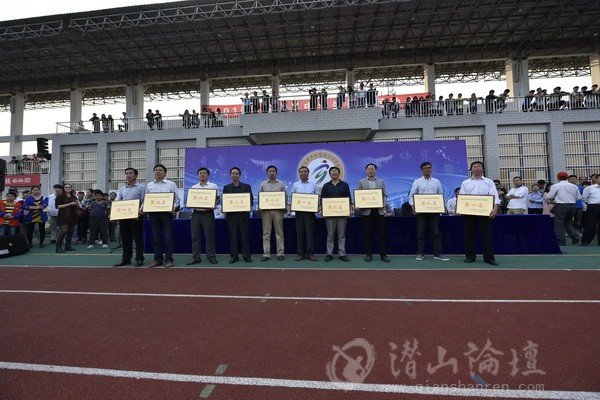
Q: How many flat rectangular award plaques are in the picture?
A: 10